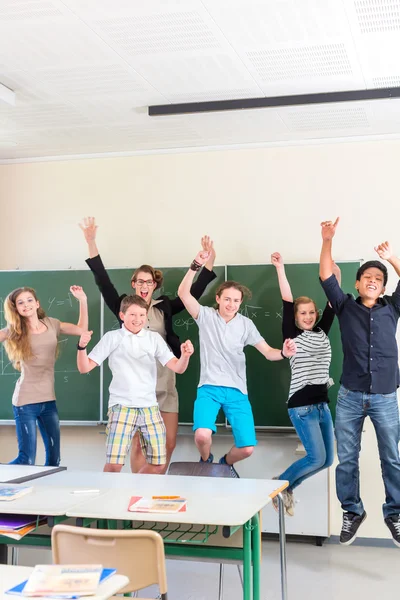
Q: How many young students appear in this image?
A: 5